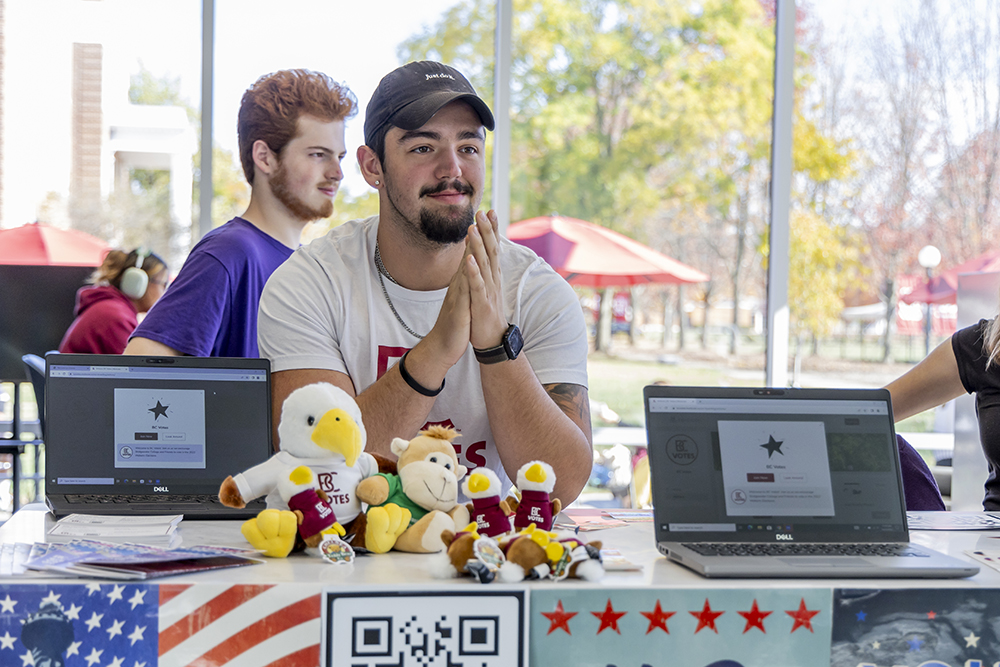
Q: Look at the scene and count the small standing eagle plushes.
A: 3